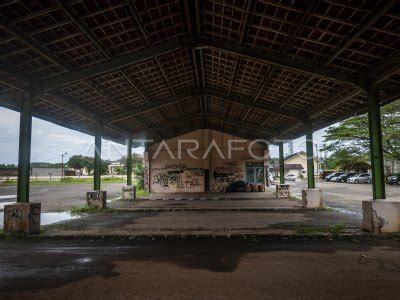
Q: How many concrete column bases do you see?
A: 6